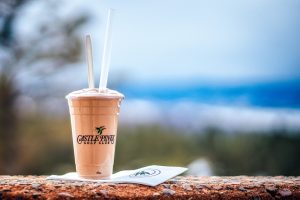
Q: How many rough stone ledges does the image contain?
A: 1